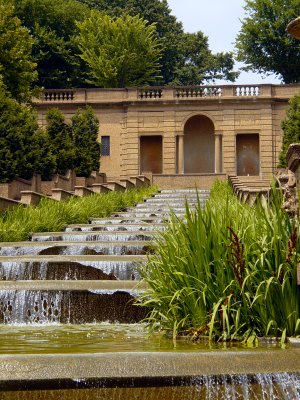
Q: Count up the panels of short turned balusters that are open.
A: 4